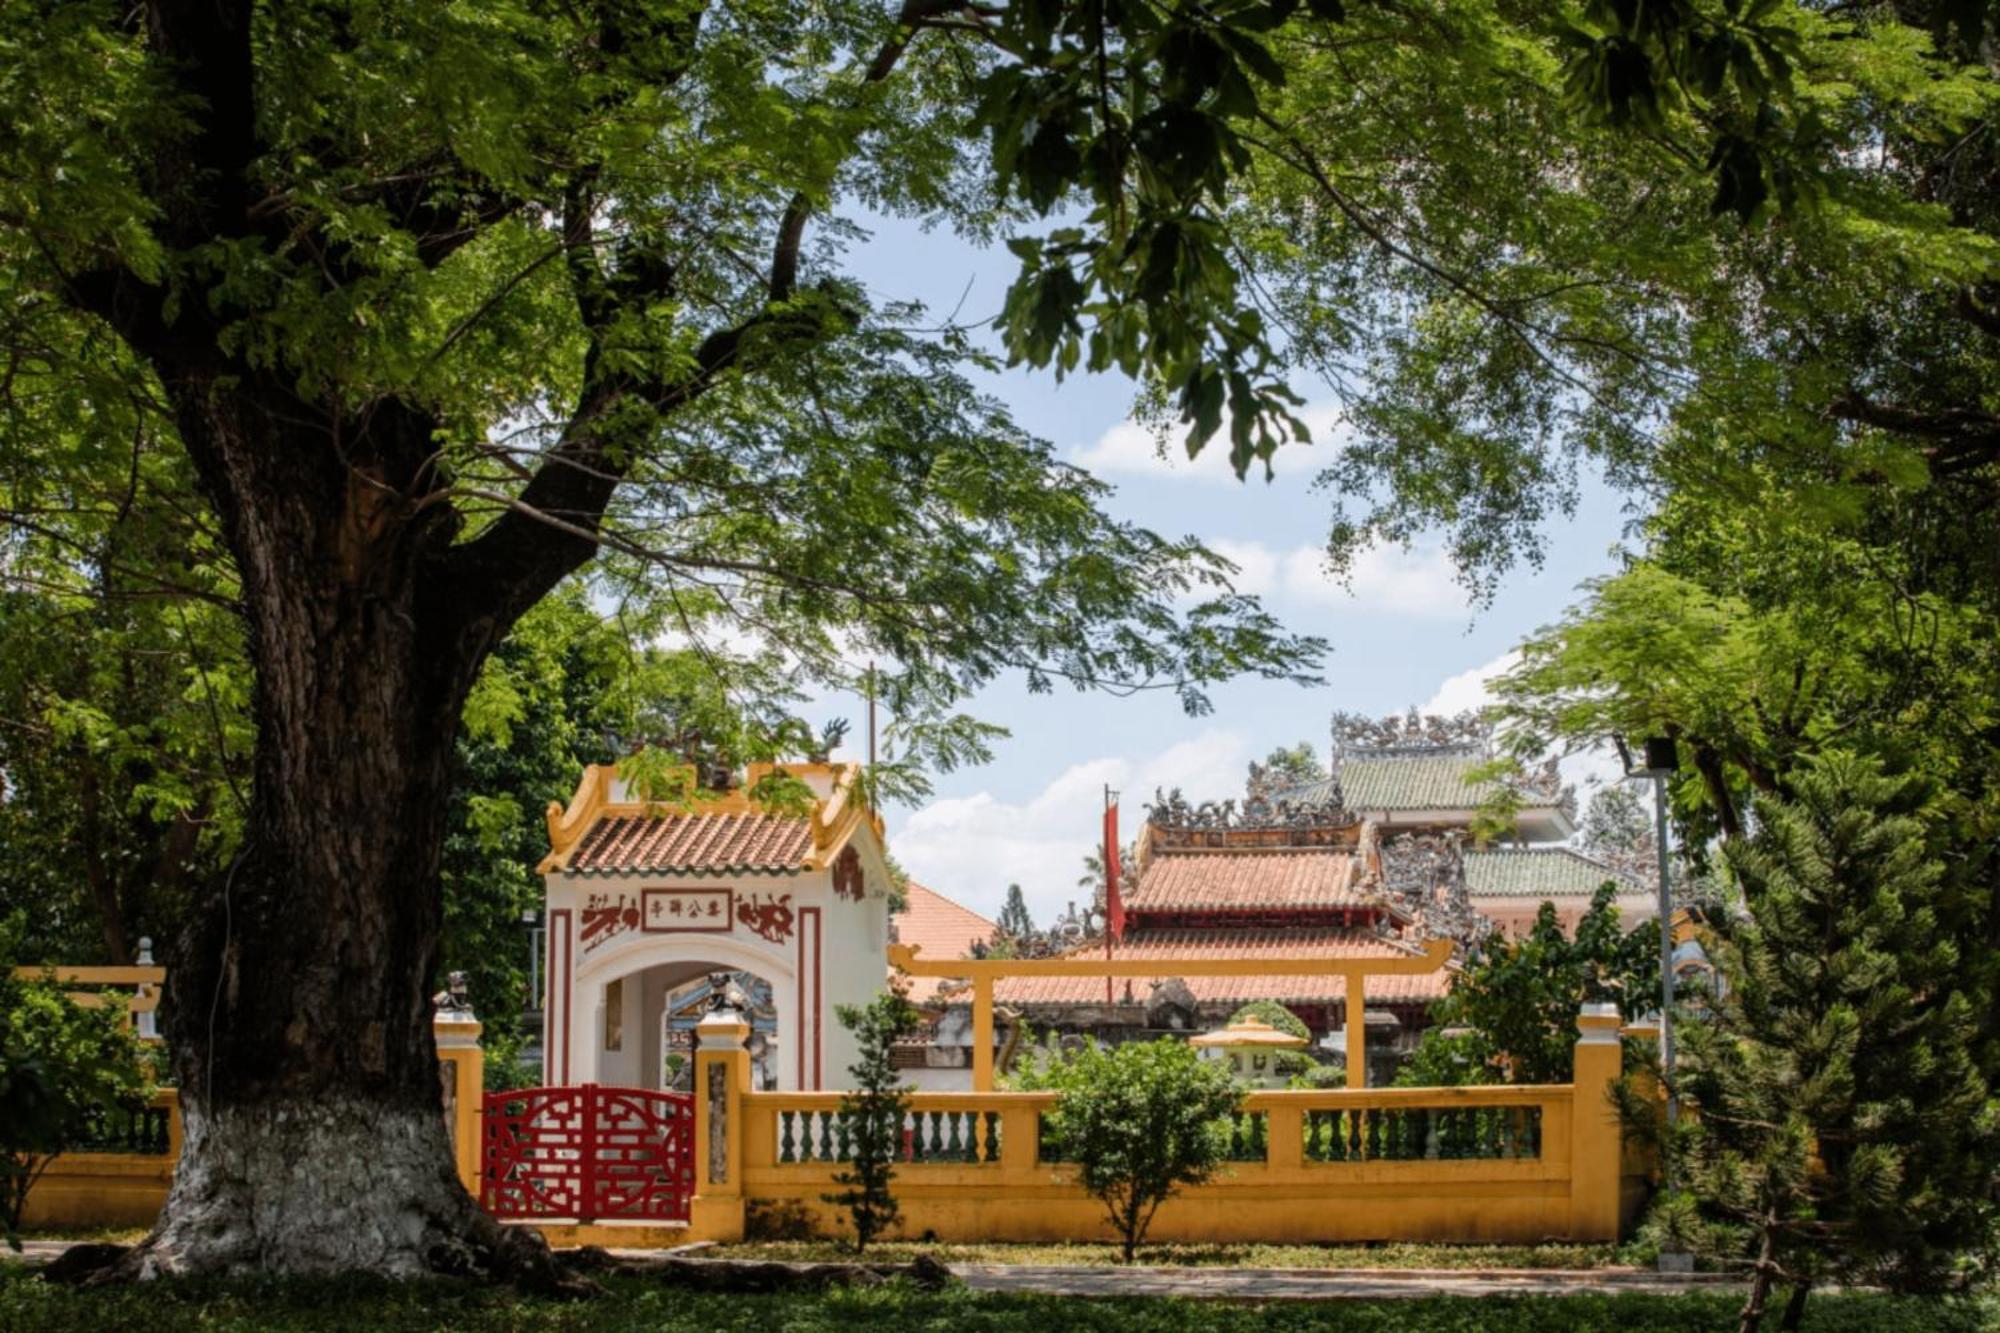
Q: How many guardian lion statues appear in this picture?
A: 2